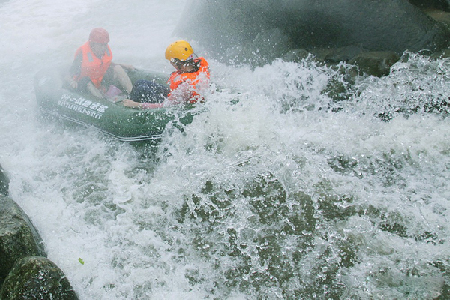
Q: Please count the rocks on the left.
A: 3